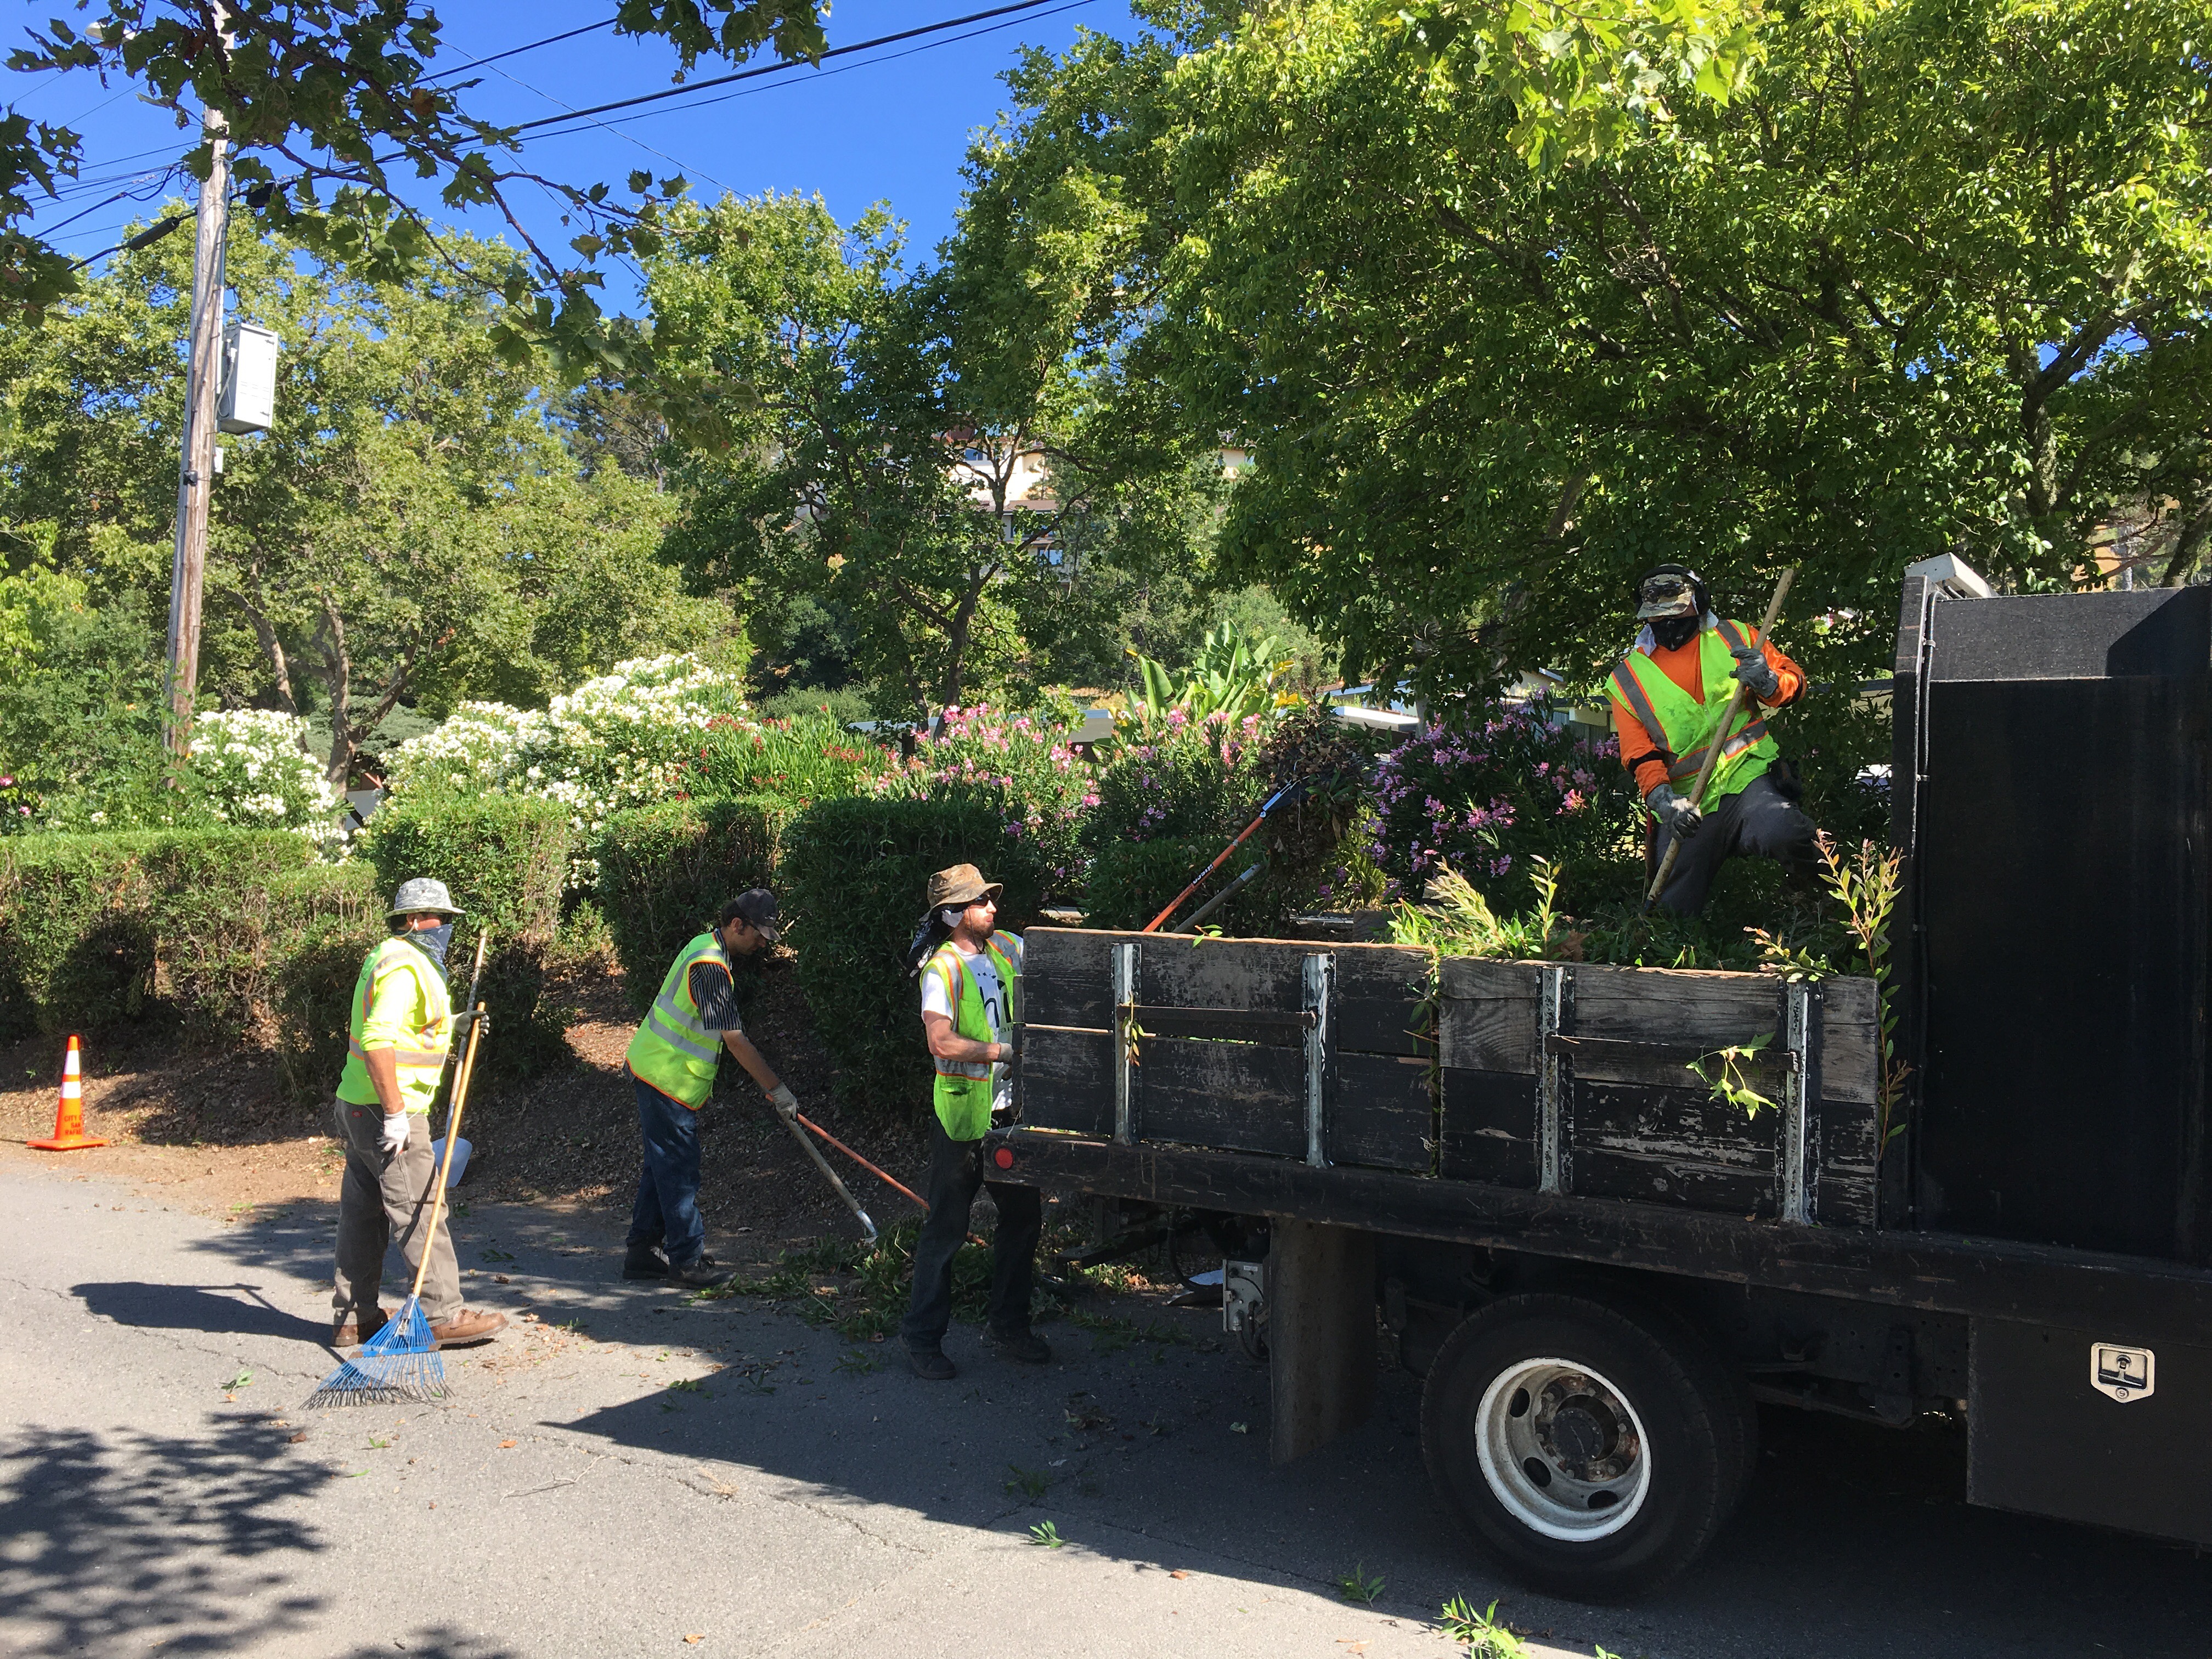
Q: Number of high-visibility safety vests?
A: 4